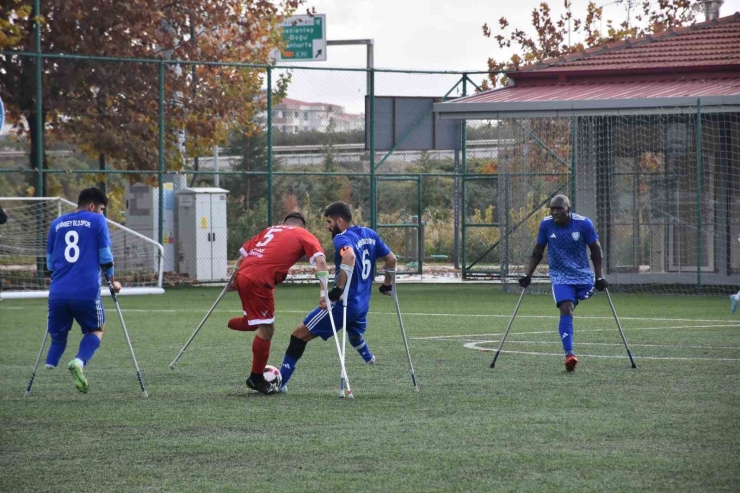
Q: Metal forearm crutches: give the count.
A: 8